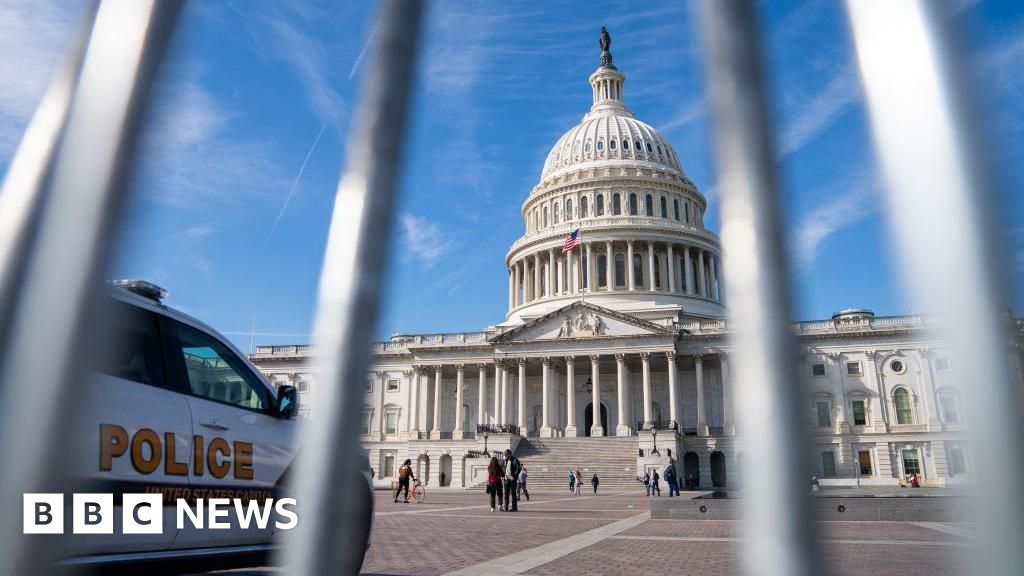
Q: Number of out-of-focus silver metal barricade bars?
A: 5